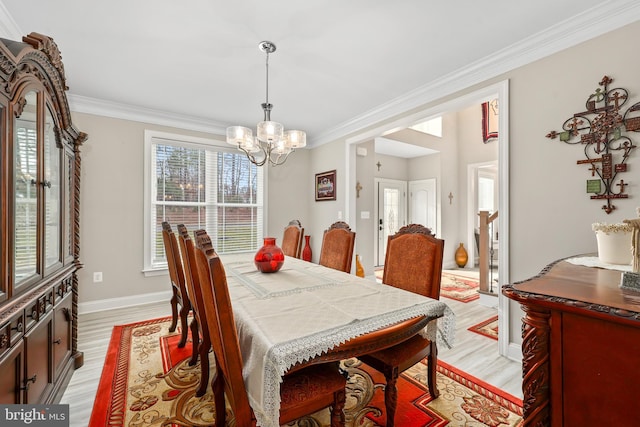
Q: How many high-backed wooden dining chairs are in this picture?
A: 6